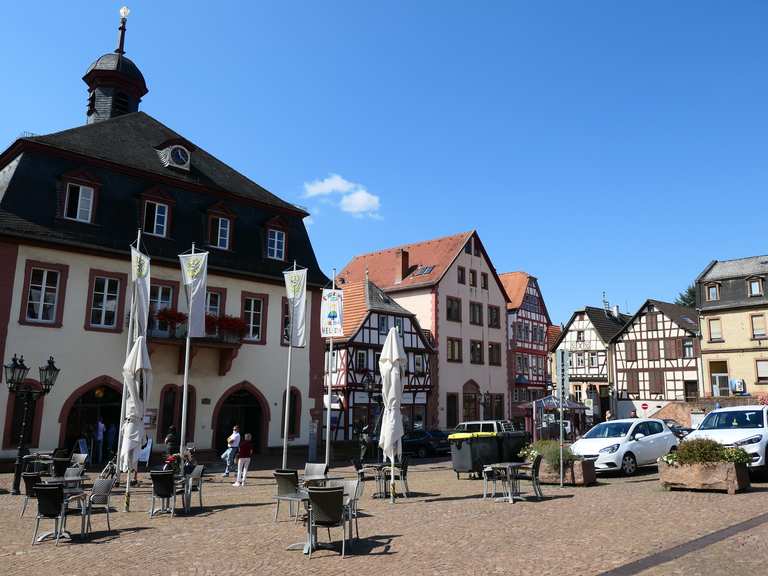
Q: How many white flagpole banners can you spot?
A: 4